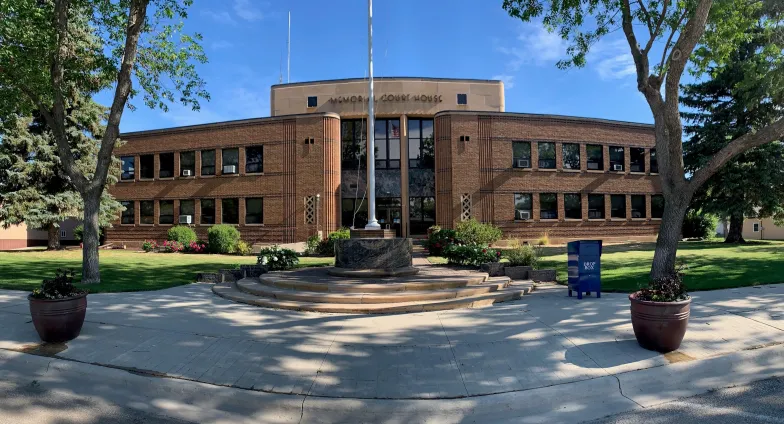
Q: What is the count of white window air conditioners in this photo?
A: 6